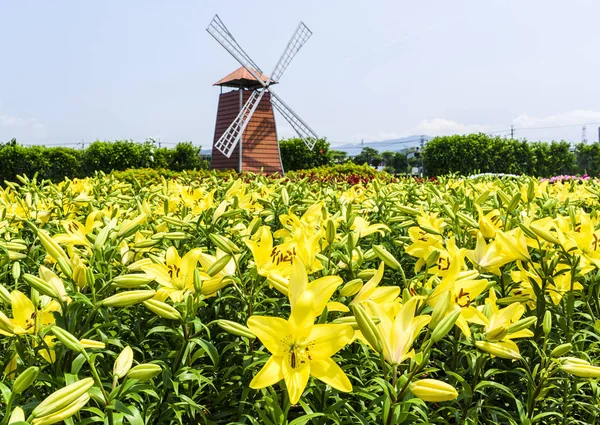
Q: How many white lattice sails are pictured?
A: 4